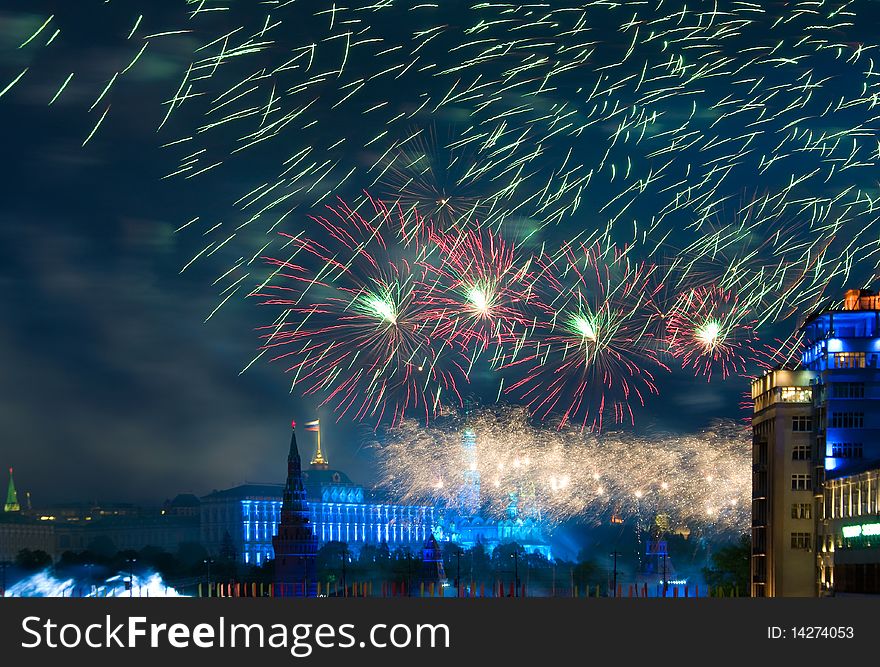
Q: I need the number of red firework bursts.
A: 4